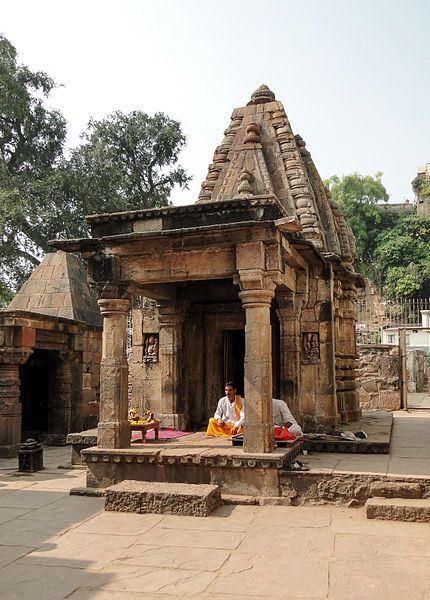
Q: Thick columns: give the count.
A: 2